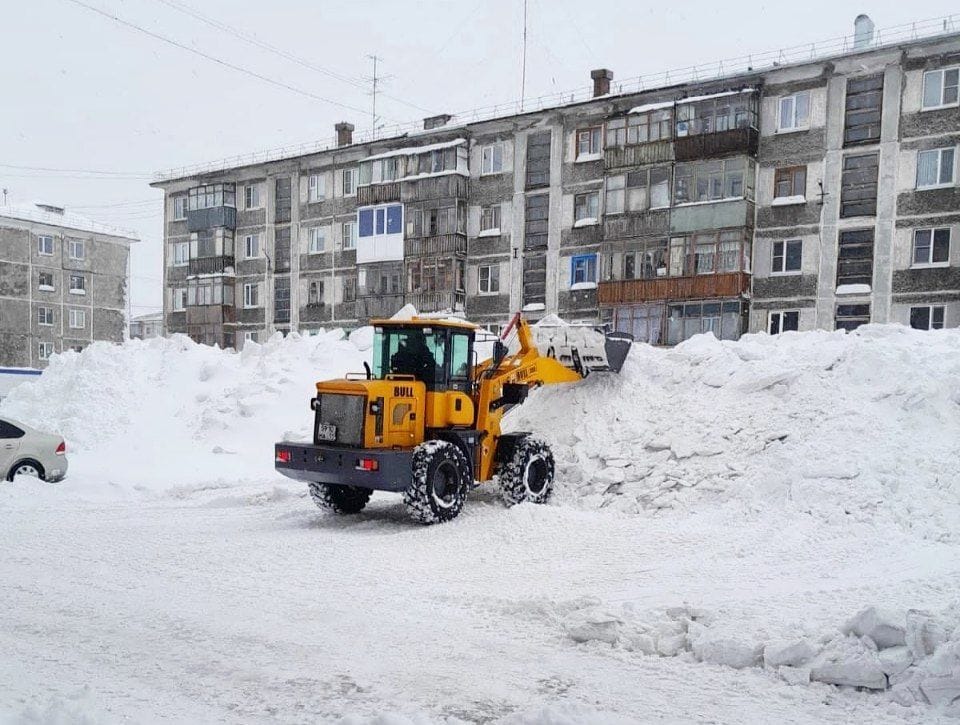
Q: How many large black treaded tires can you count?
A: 3